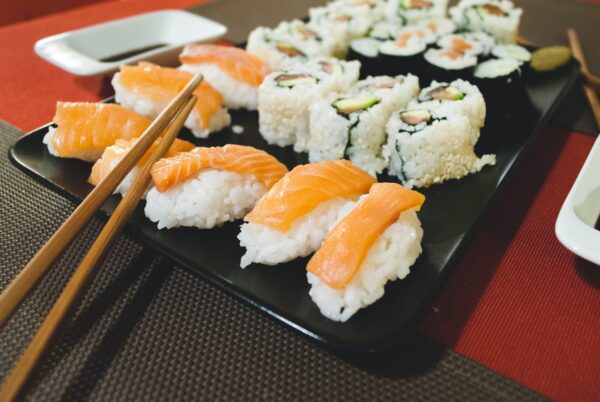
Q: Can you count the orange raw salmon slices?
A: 7